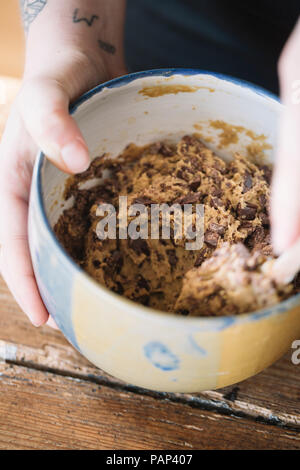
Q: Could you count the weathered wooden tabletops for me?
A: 1